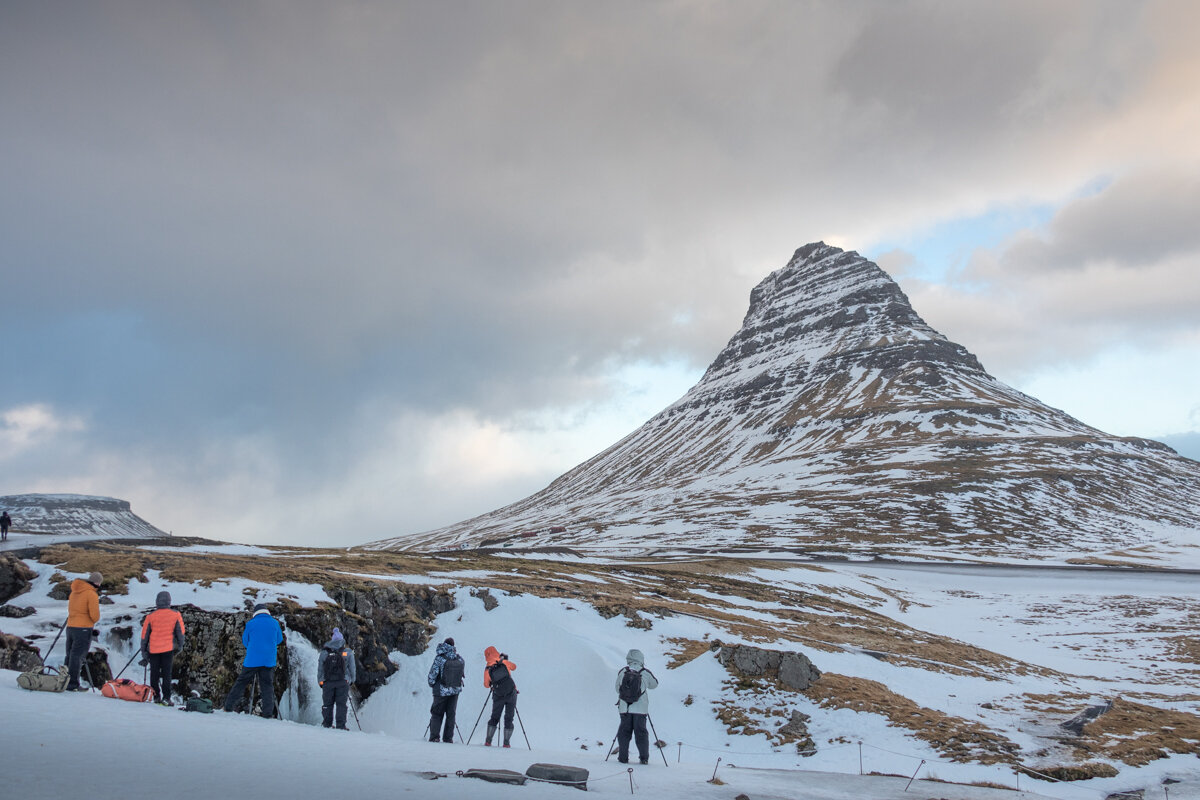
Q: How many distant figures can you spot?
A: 1